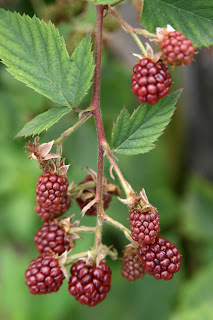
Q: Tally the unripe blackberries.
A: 11